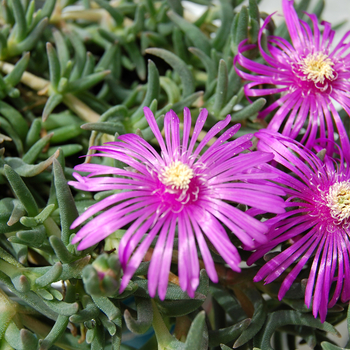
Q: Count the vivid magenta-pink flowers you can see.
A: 3